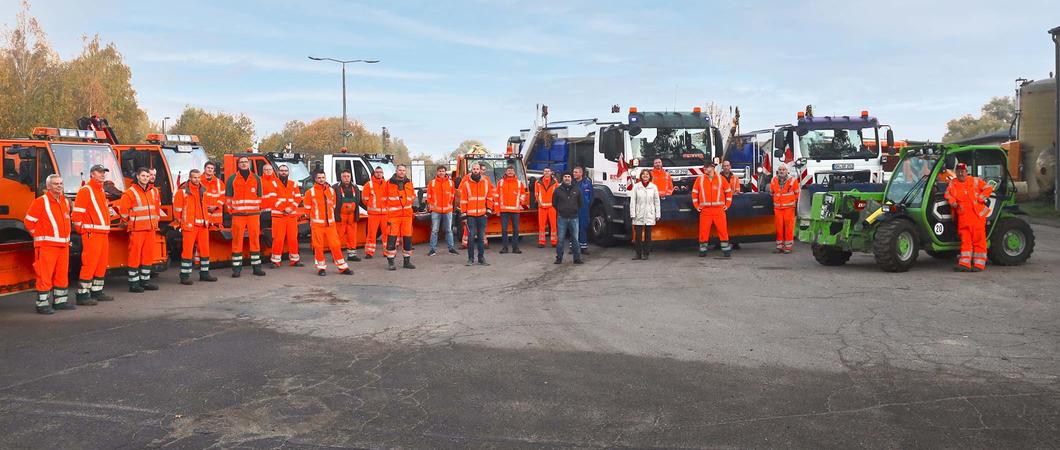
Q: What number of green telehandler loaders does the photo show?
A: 1